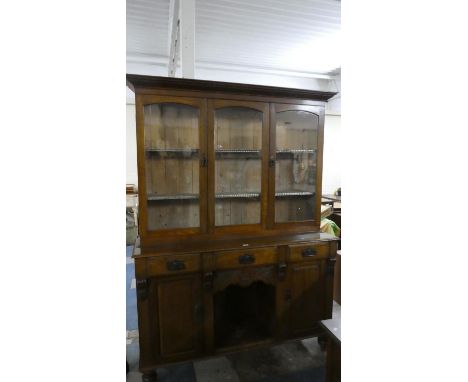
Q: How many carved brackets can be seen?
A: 4